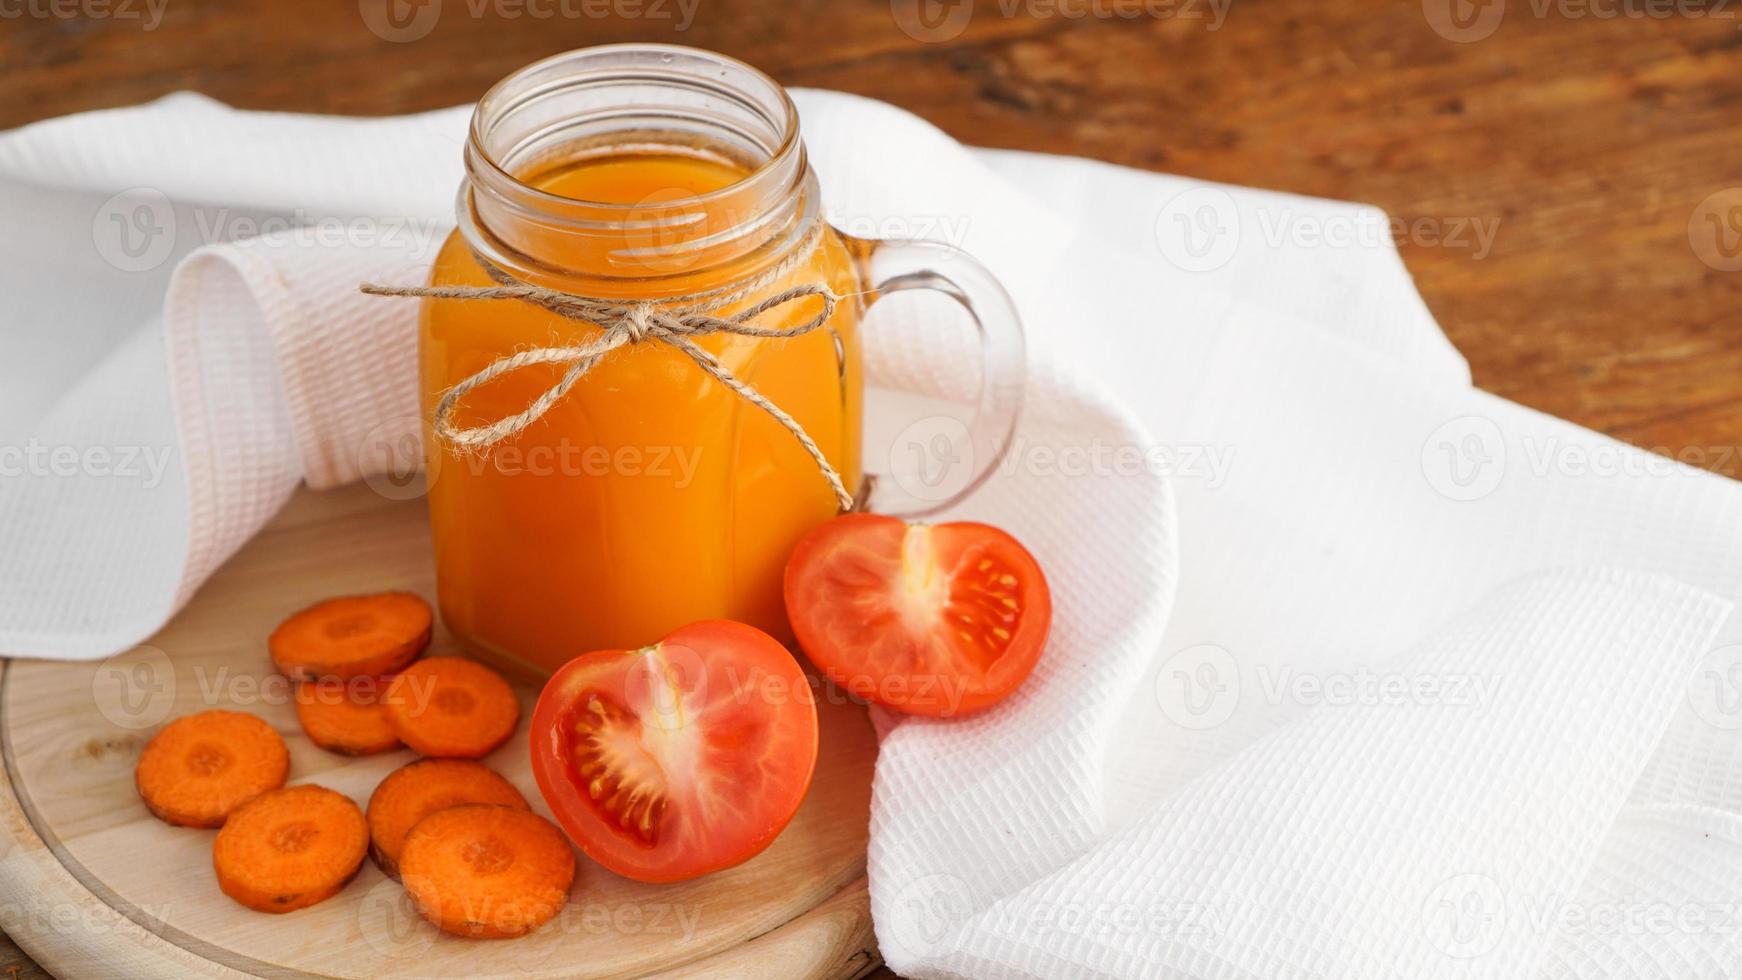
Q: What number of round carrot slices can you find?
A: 7